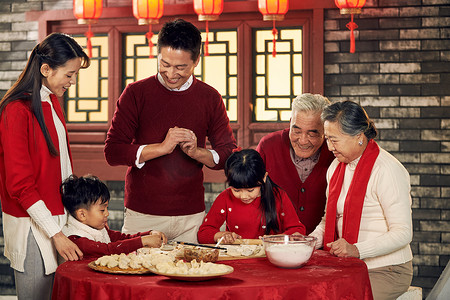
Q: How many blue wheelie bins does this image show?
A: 0